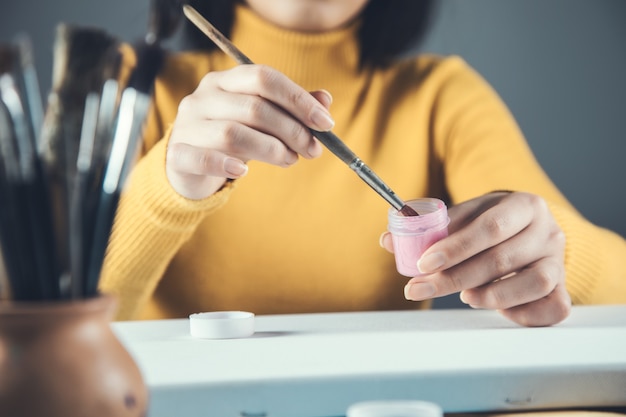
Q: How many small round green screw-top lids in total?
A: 0